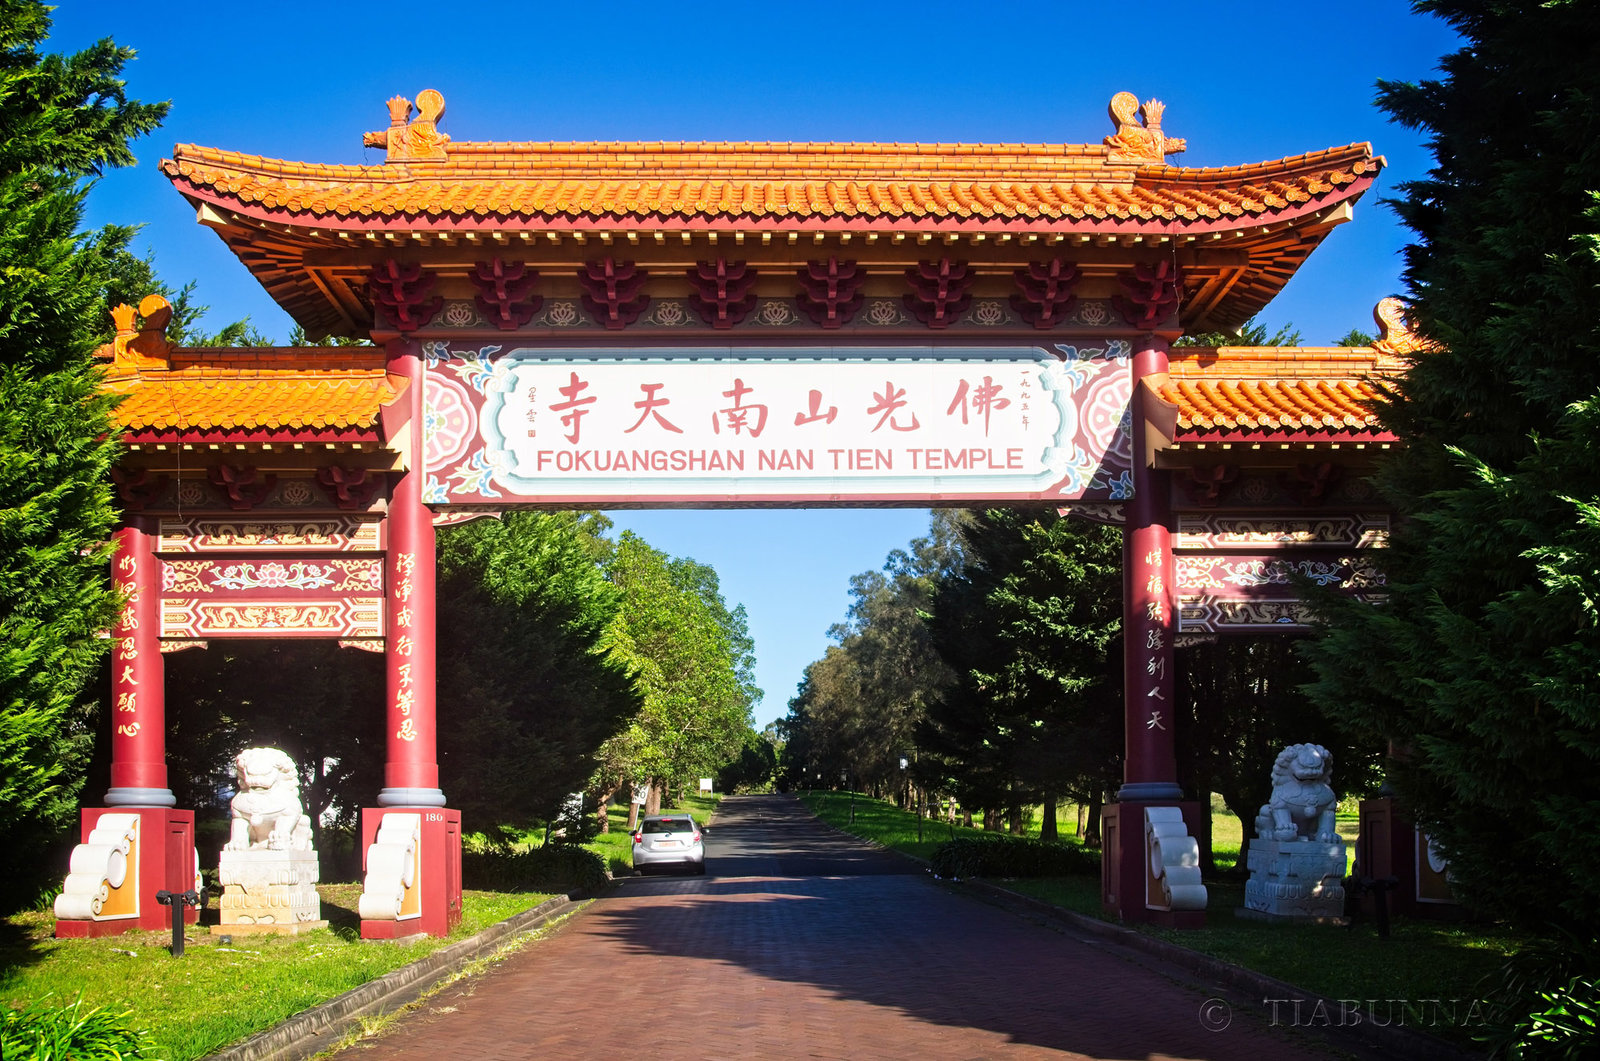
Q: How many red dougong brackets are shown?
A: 13